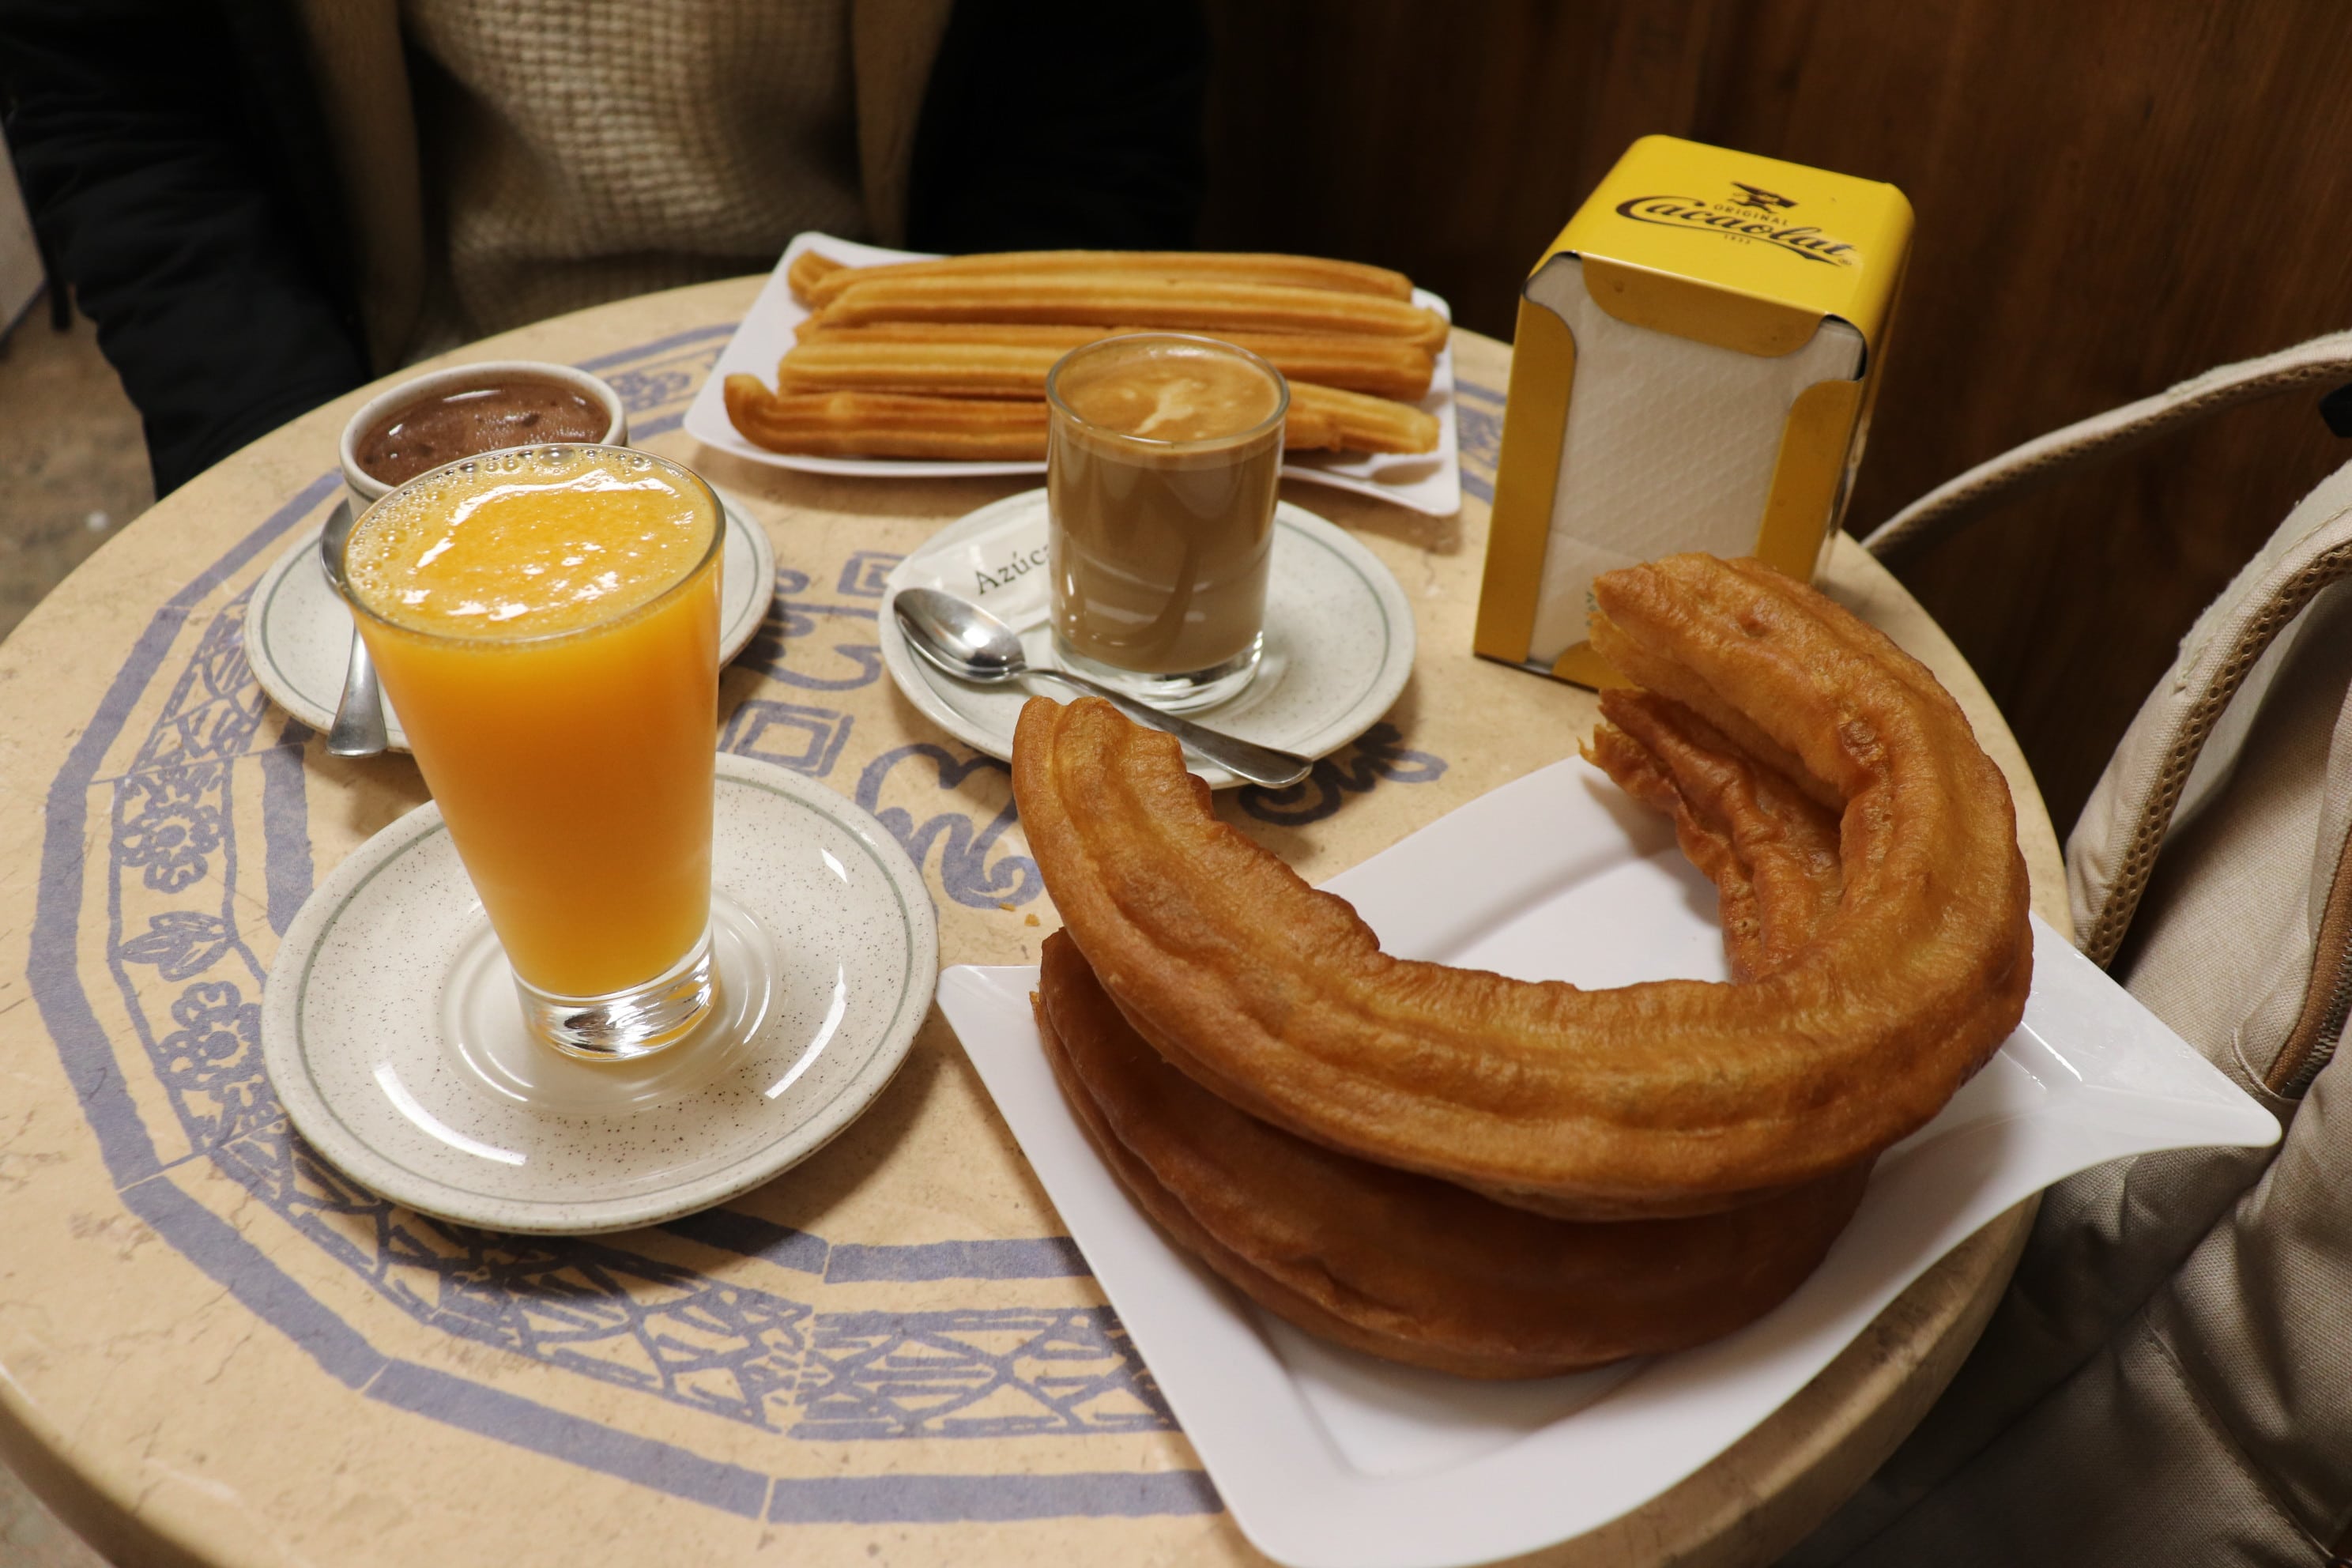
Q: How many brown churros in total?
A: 2